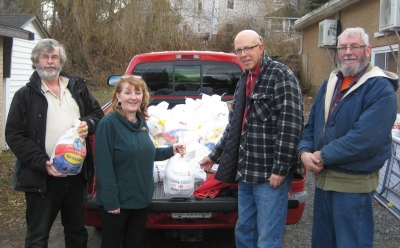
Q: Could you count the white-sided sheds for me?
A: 1